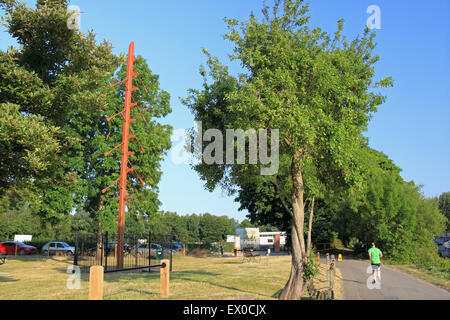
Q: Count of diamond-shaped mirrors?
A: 0